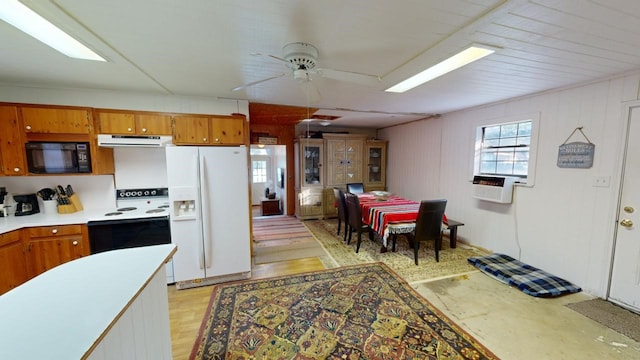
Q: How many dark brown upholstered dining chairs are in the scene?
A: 4